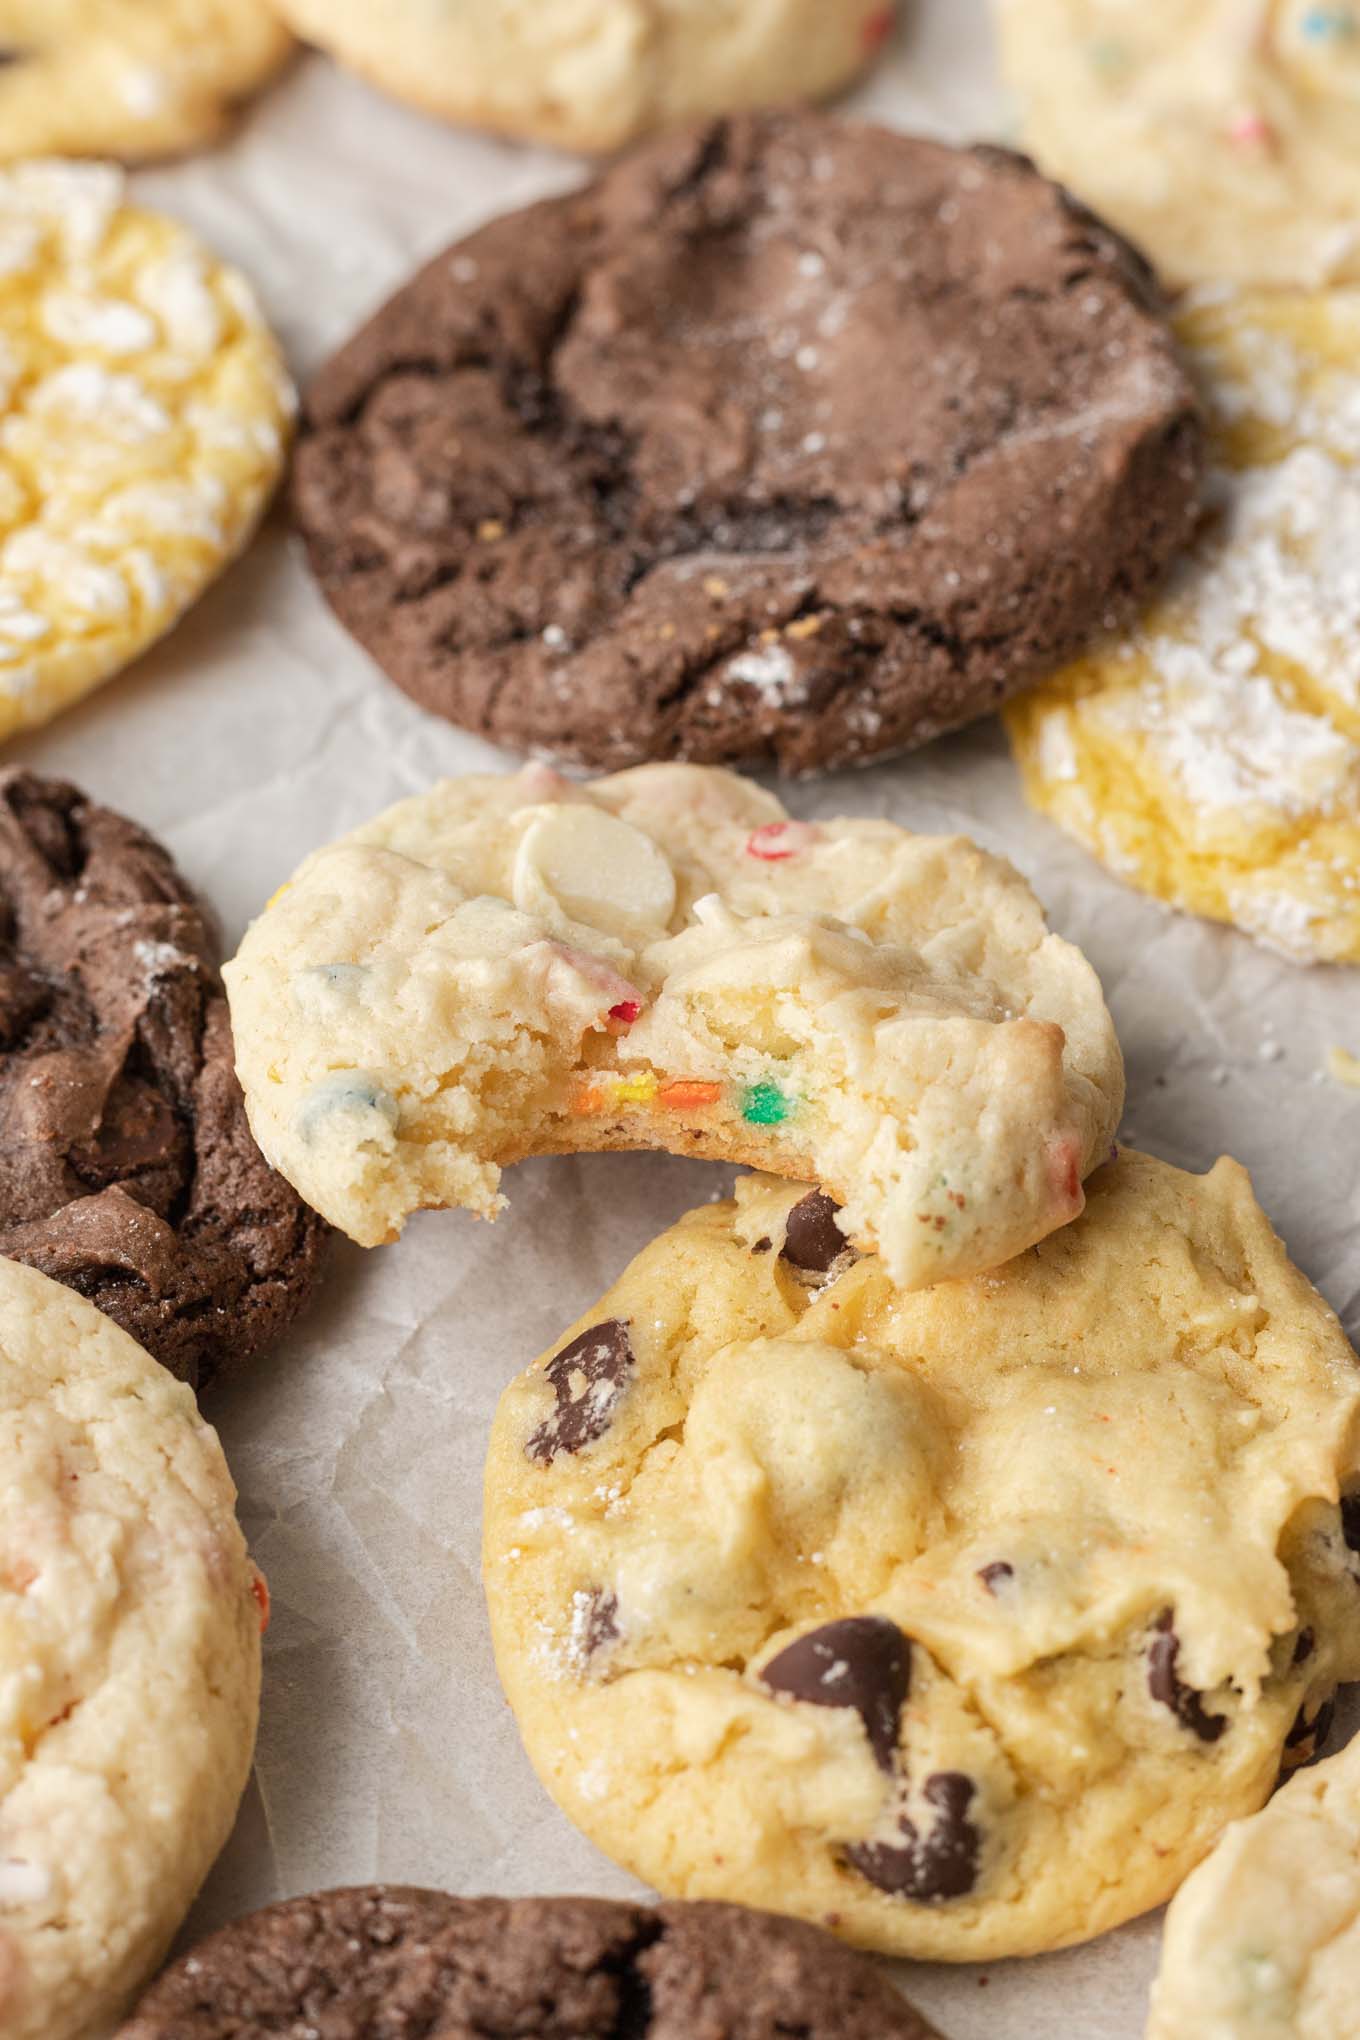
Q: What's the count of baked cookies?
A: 12